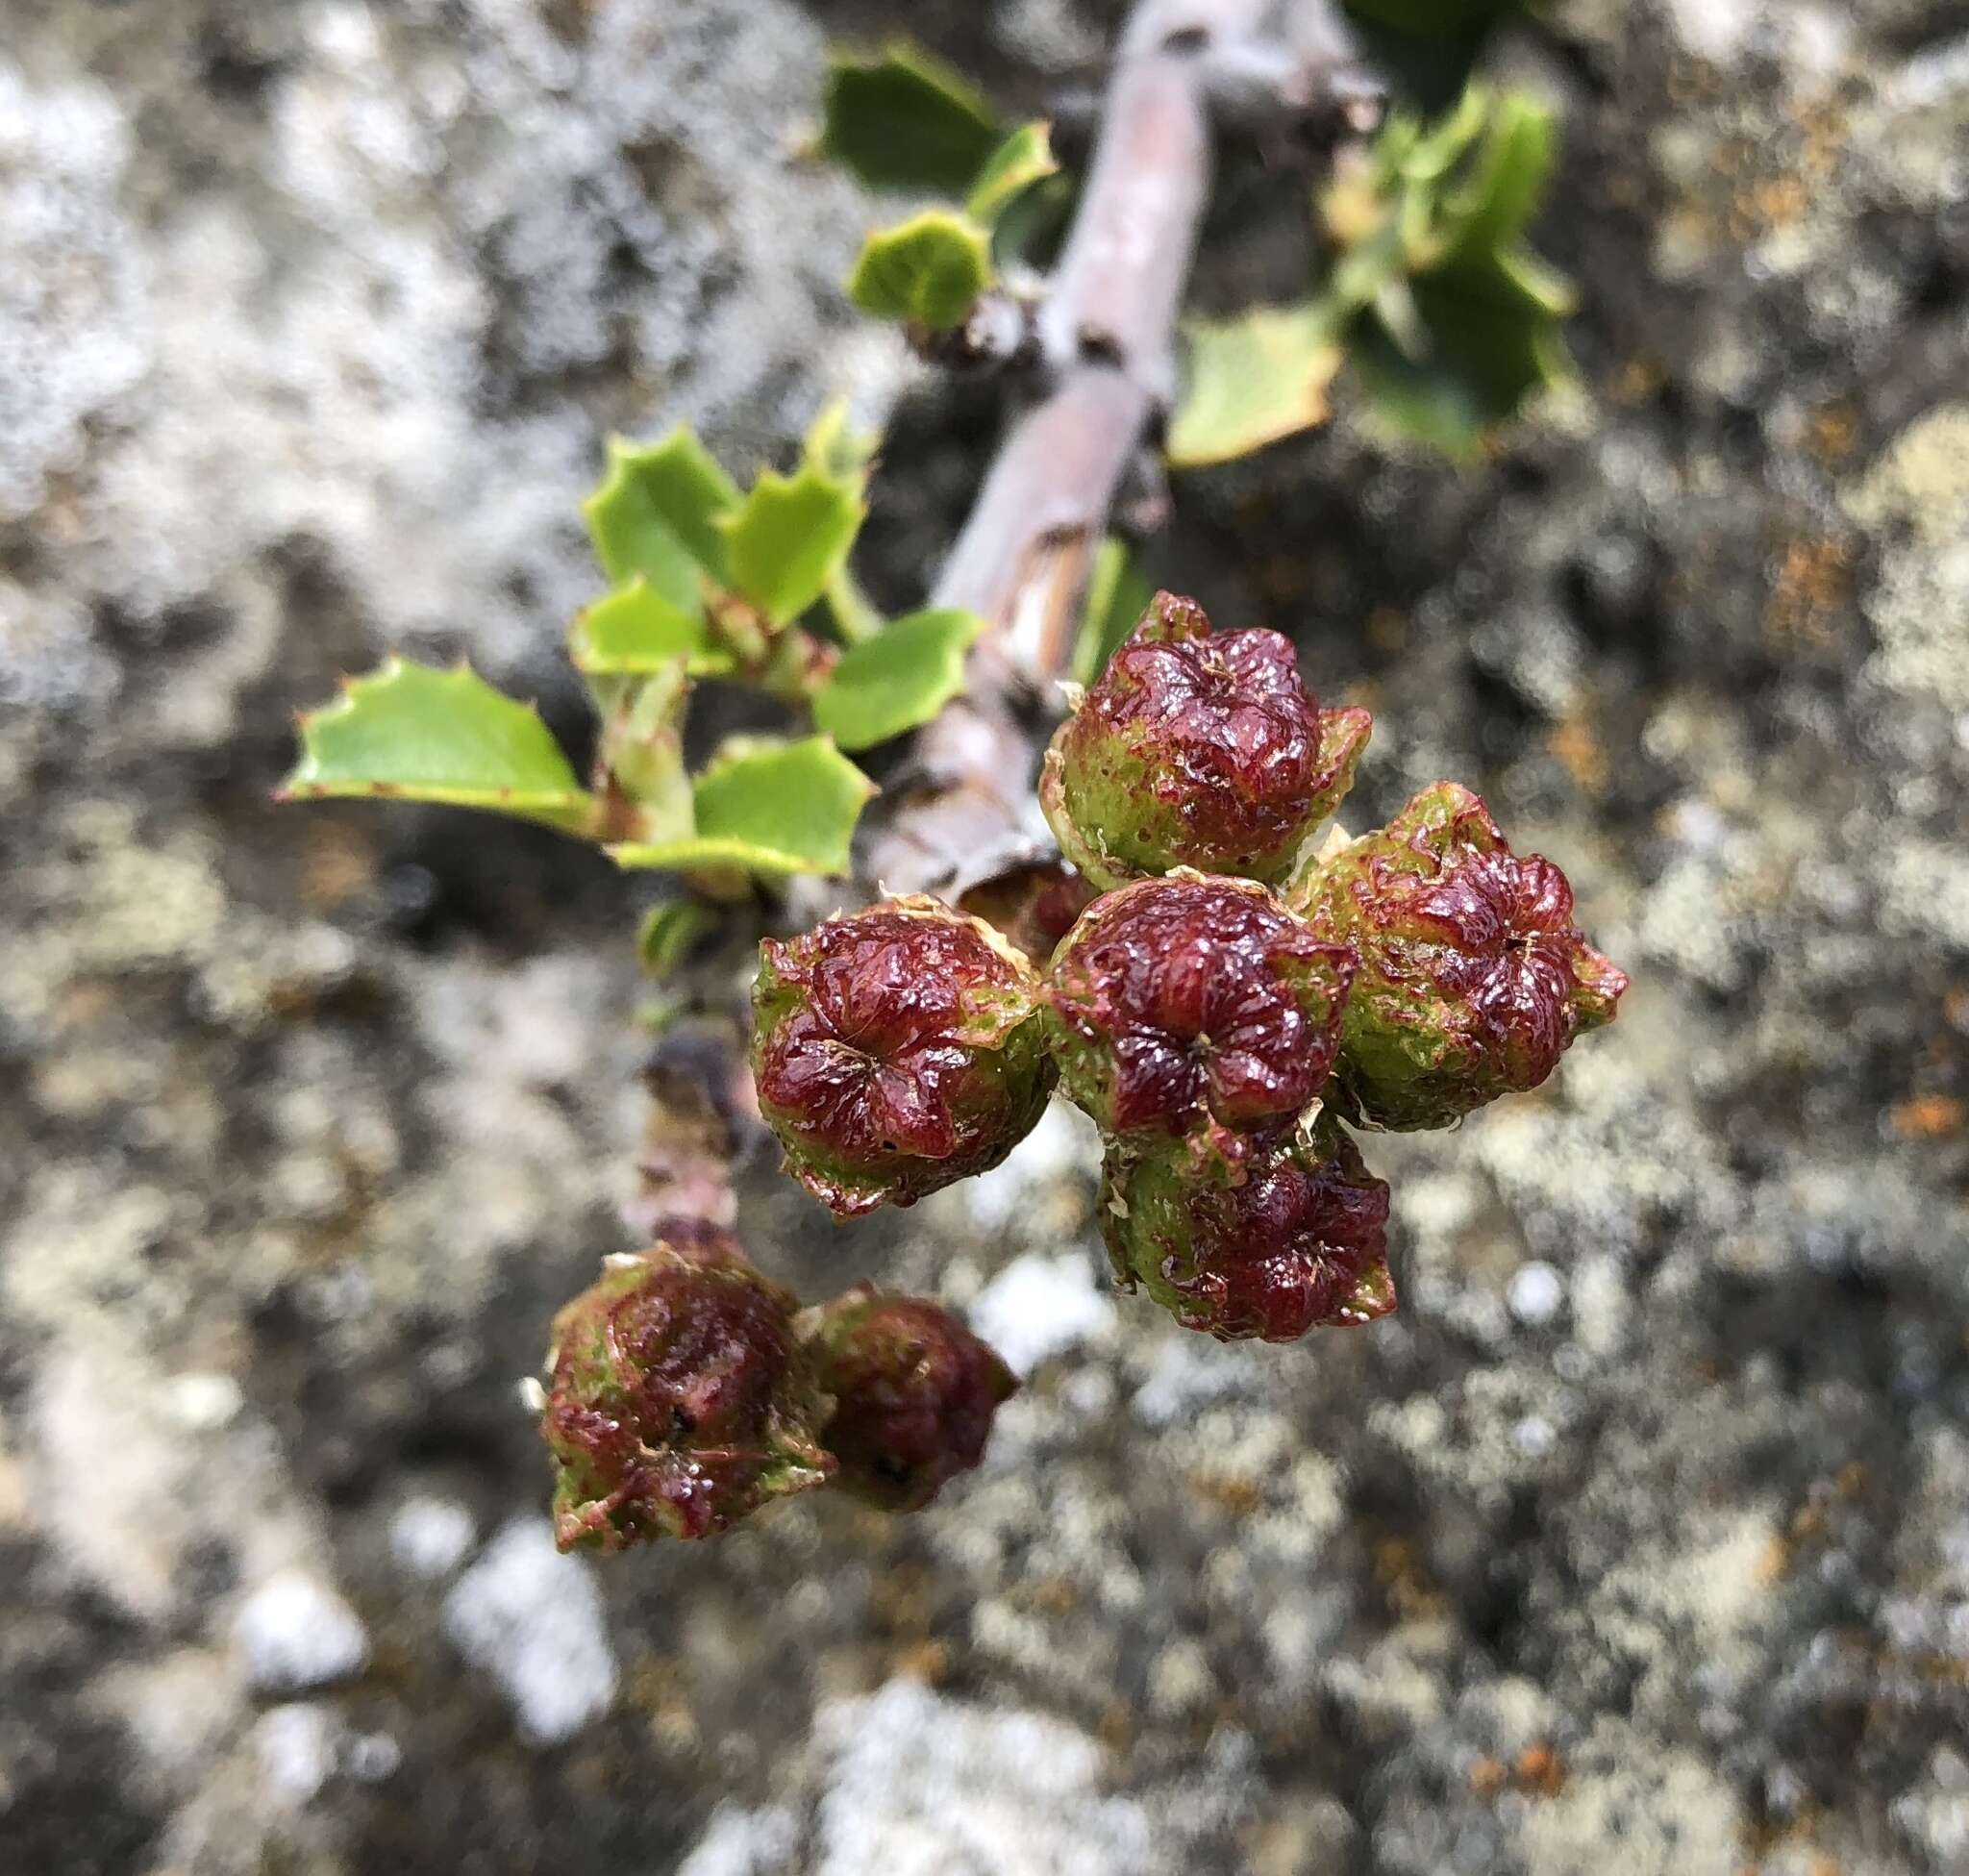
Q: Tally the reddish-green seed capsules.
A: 7